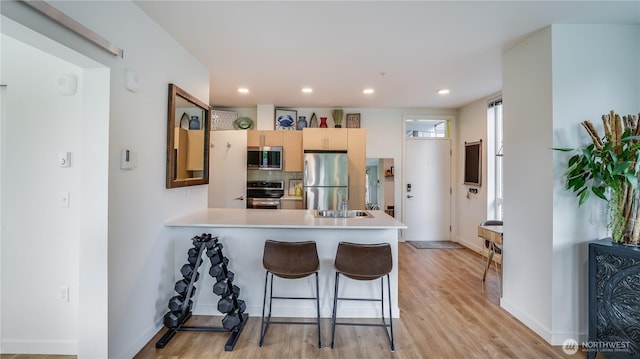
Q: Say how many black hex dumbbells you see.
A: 12